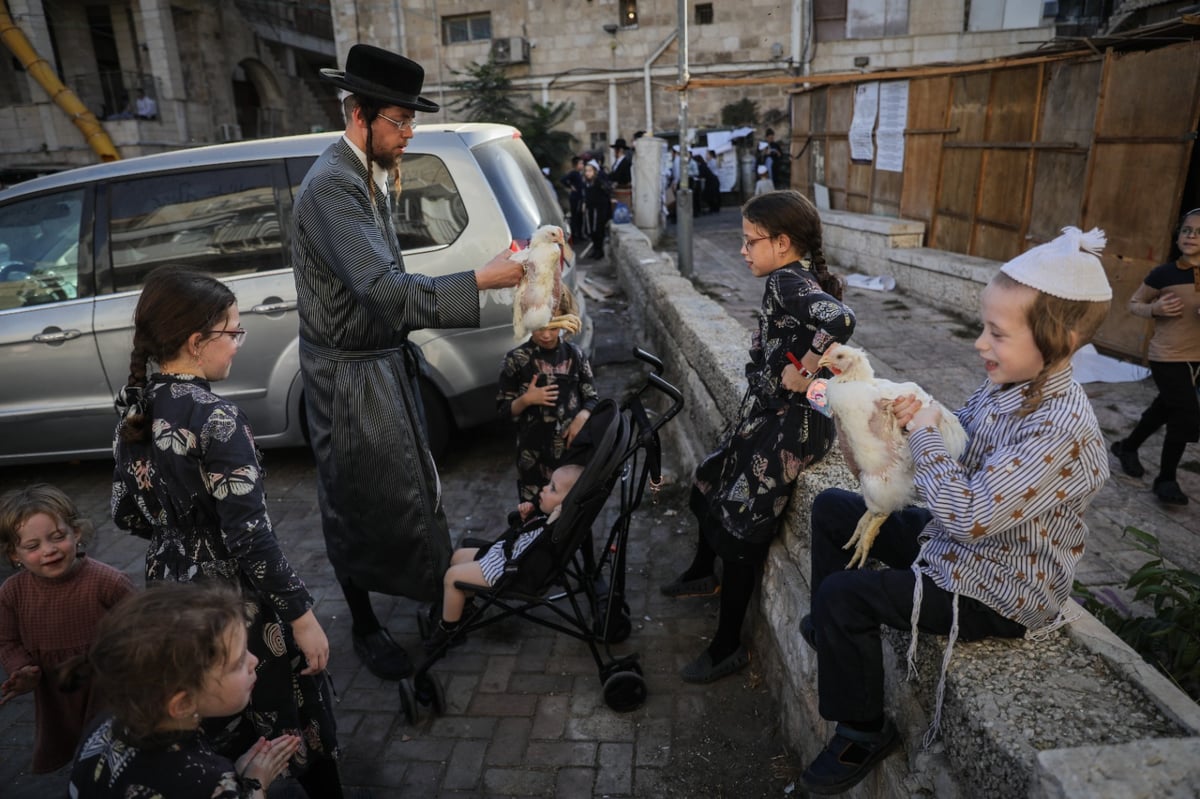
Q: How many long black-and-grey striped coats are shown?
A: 1